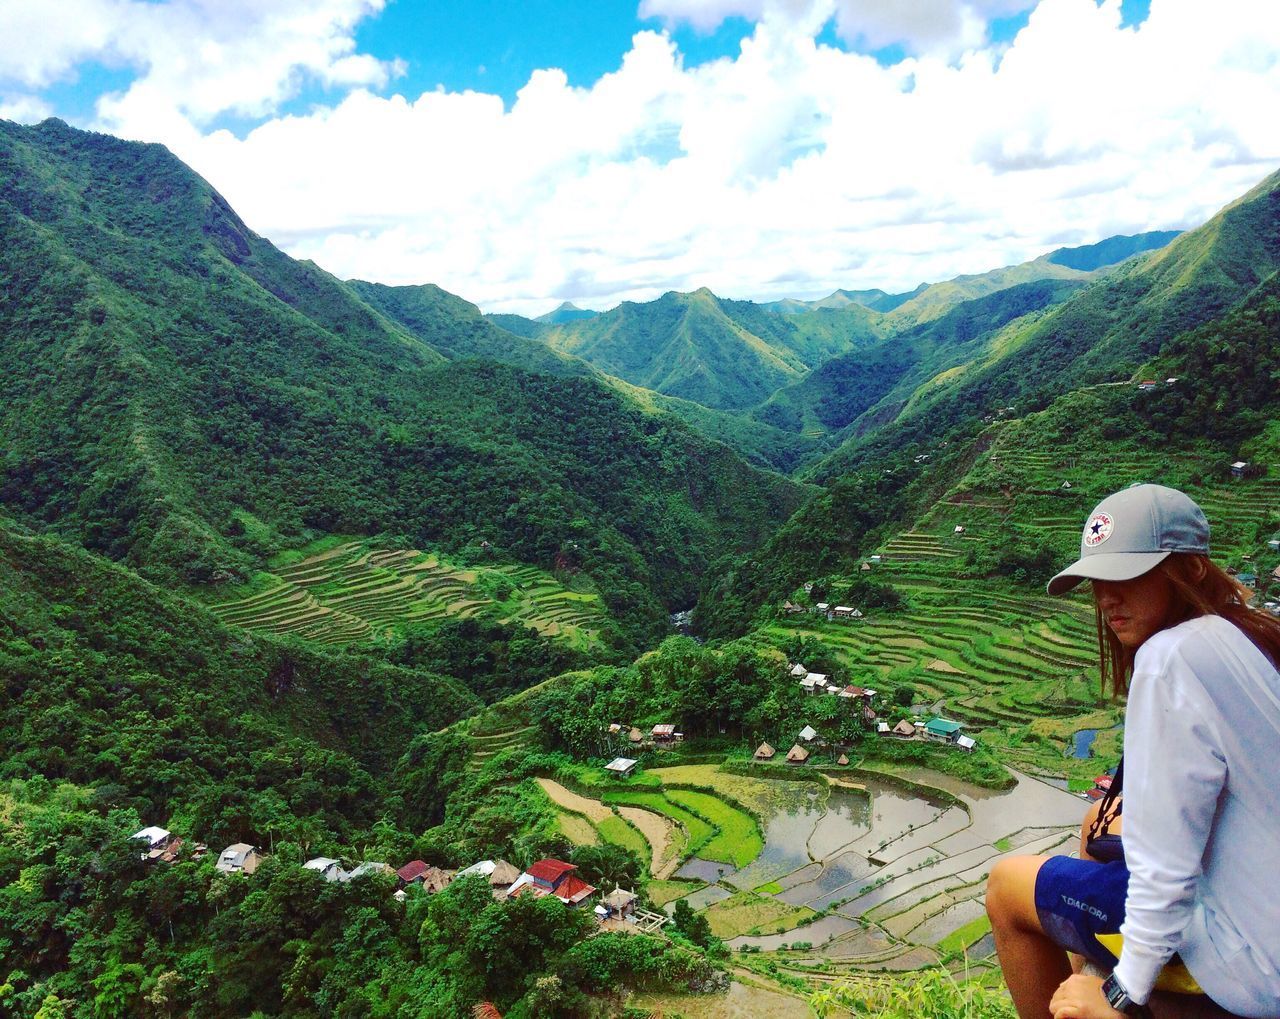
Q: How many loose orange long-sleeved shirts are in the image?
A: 0